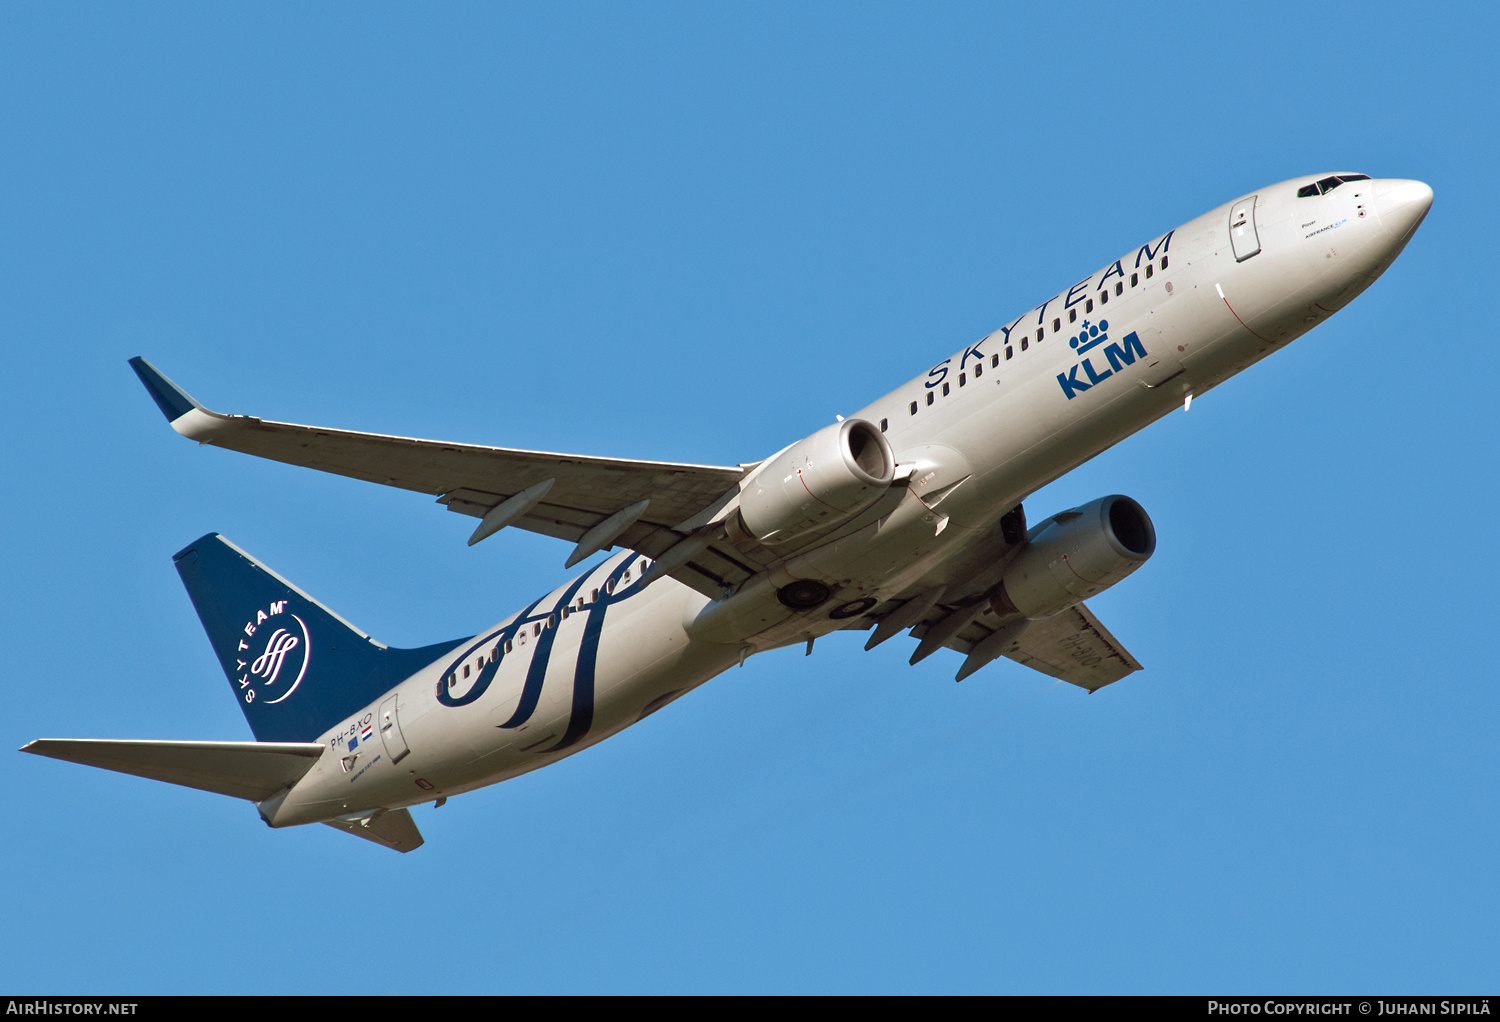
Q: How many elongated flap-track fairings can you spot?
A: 6